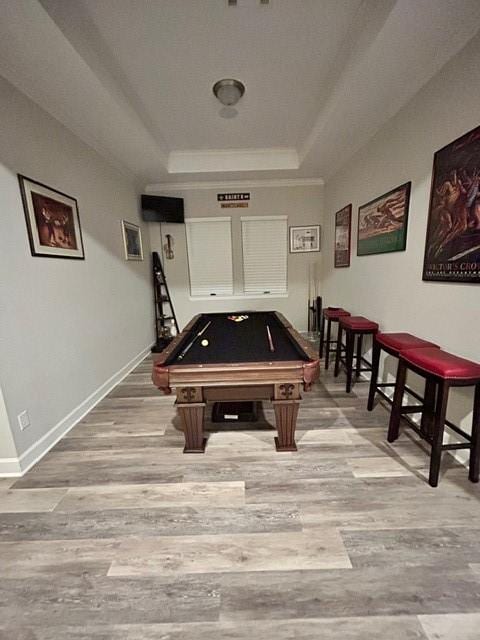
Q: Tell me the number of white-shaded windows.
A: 2